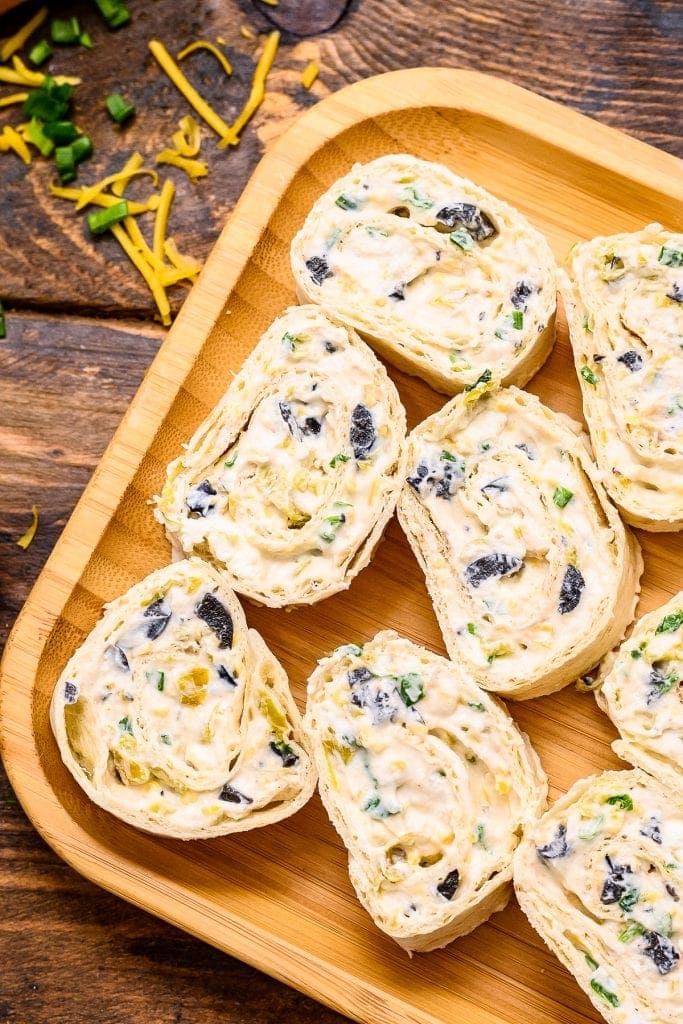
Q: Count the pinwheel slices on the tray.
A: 8